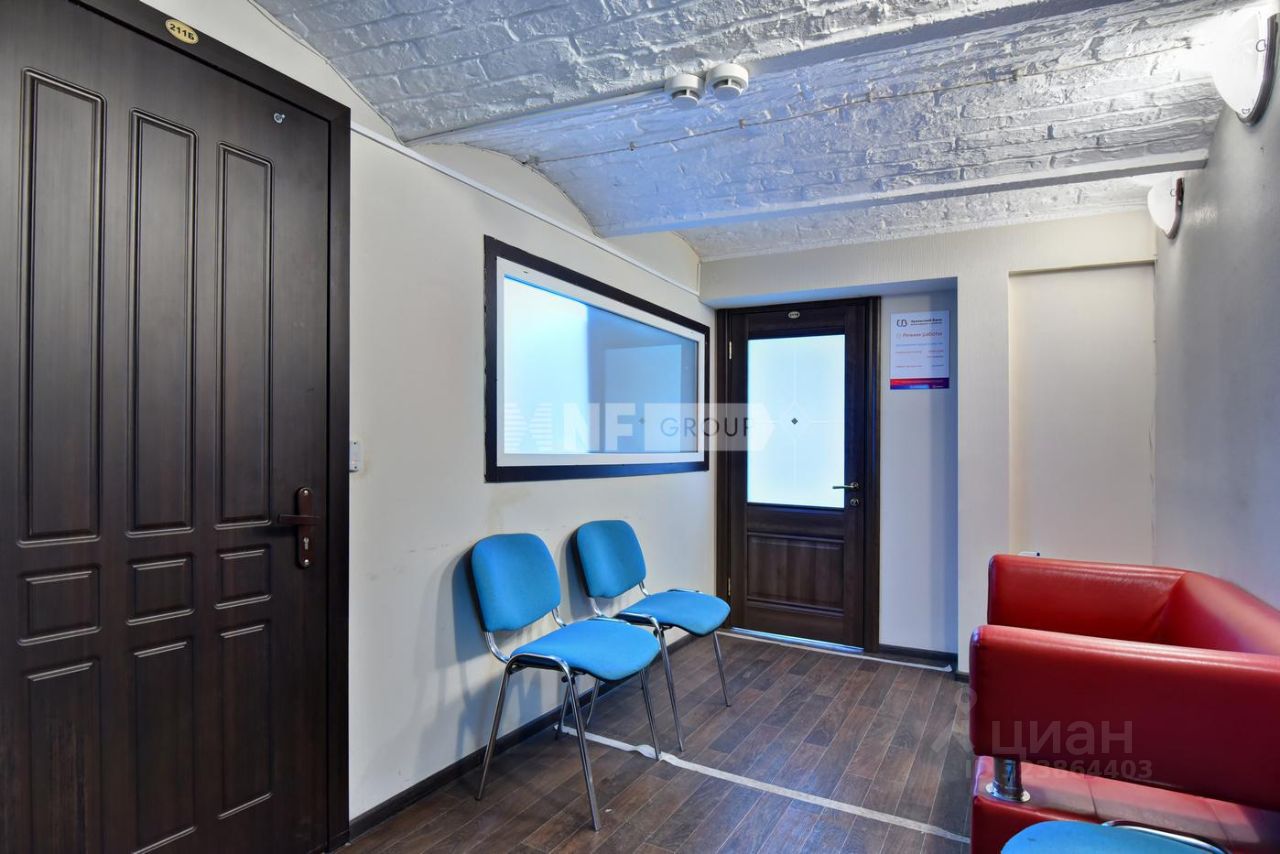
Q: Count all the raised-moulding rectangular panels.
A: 10